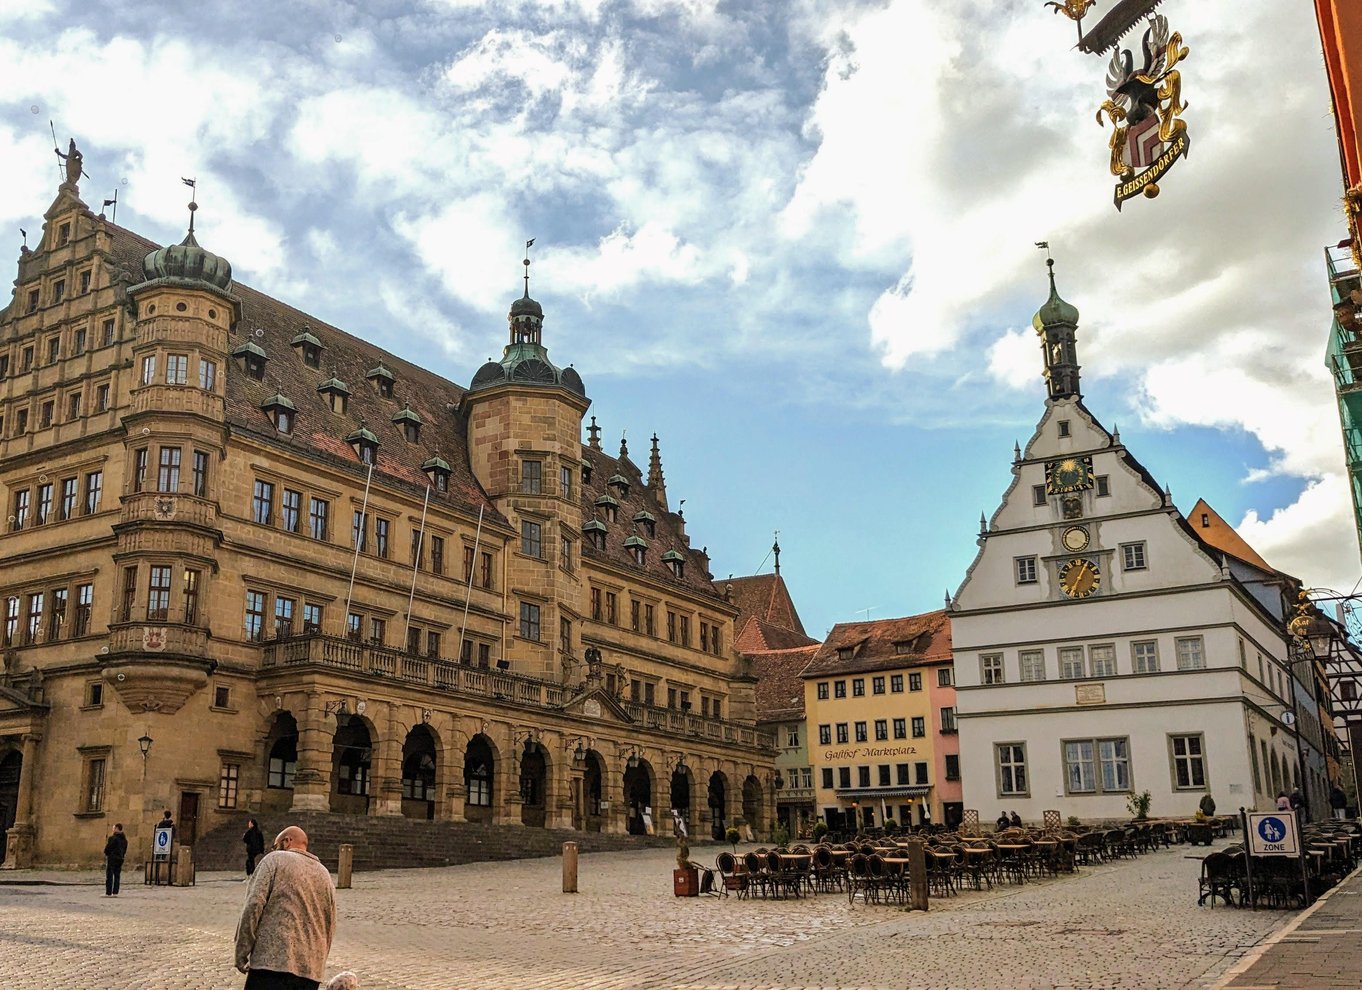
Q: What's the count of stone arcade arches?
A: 10